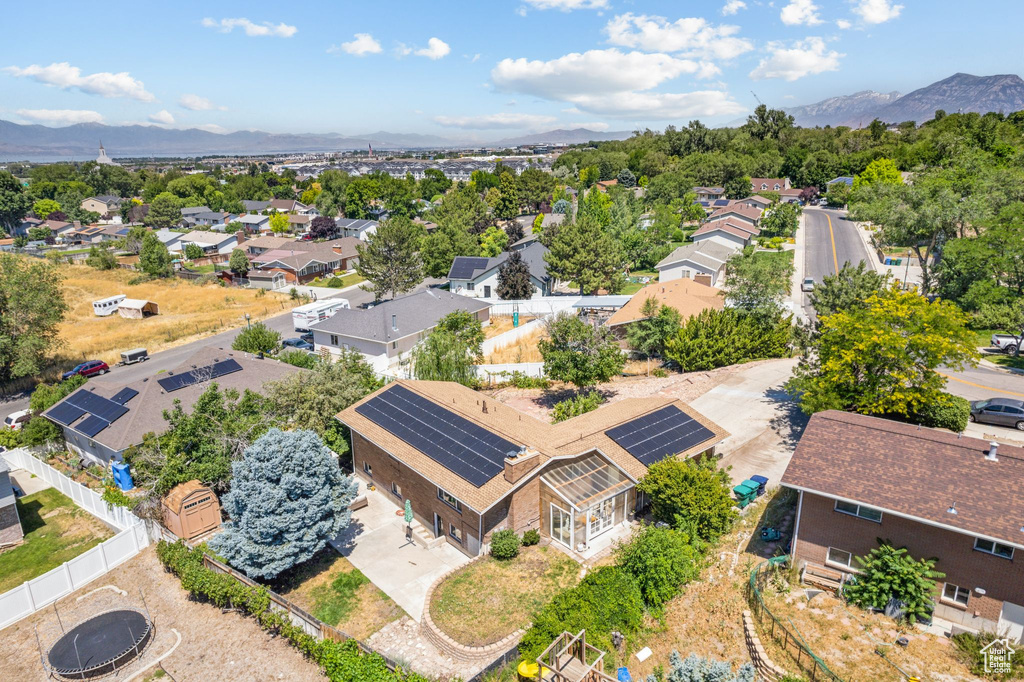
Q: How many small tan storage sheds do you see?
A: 1